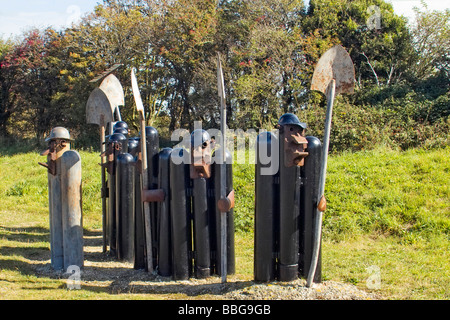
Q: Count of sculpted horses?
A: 0